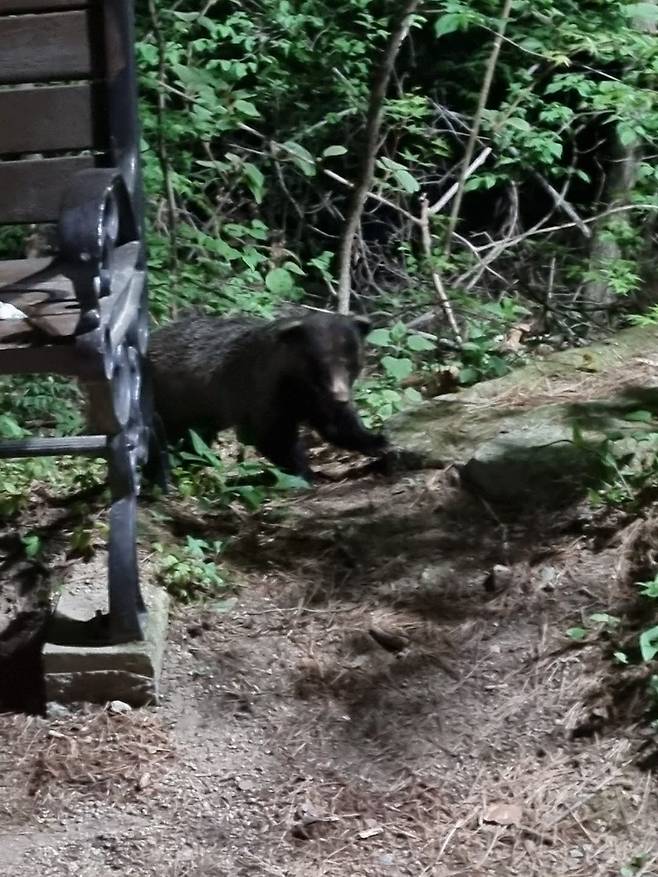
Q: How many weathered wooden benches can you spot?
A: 1